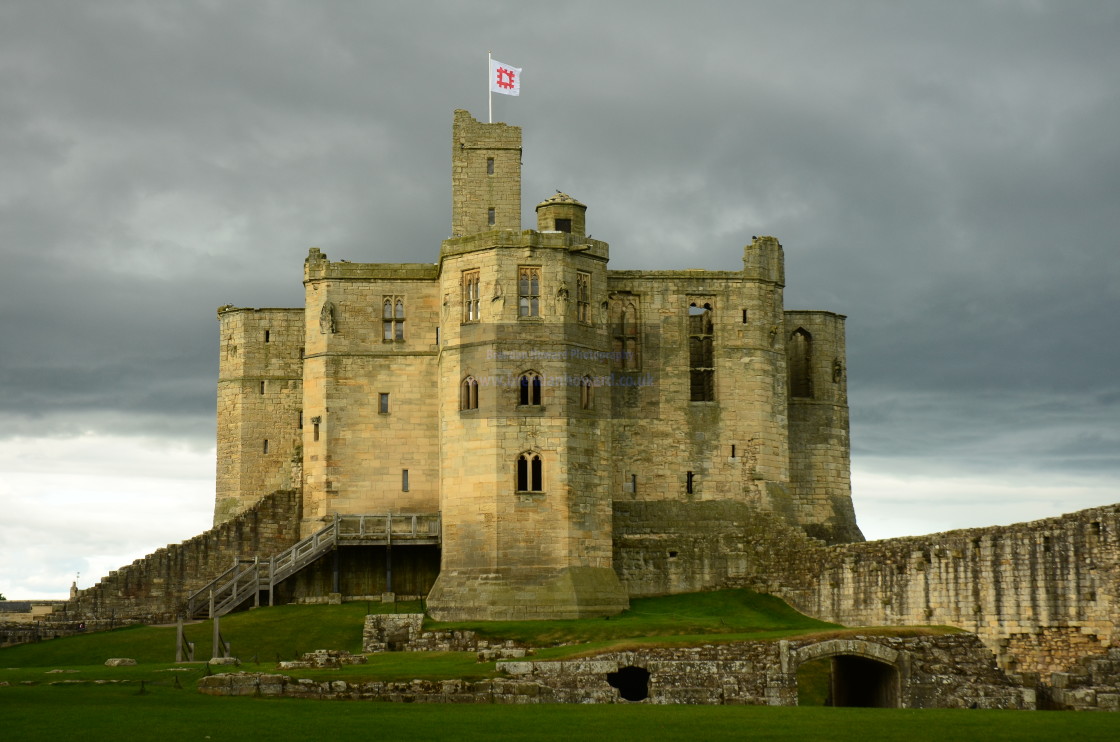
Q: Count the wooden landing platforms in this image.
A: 2